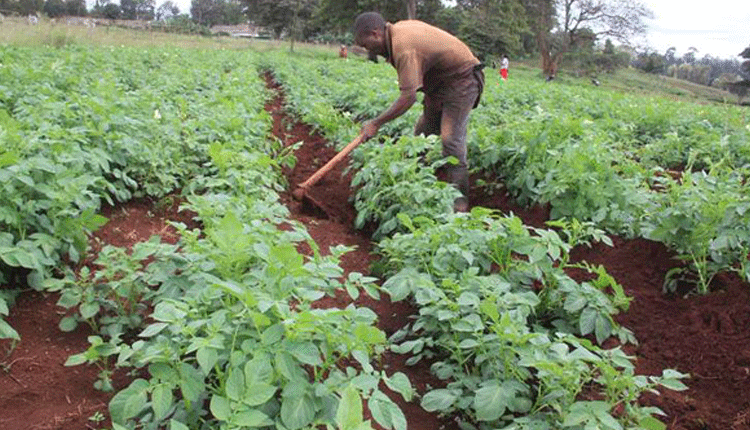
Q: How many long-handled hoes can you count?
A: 1